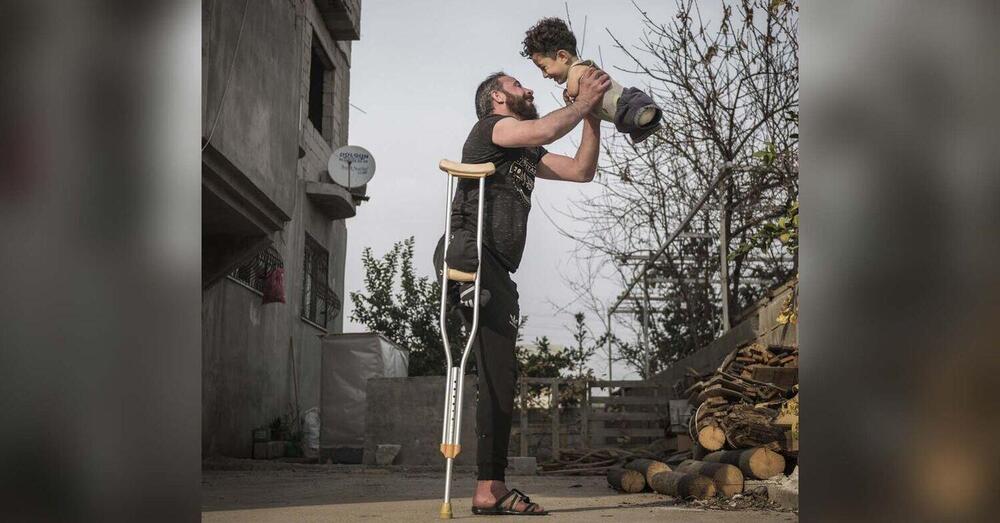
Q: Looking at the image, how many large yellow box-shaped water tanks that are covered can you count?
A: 0